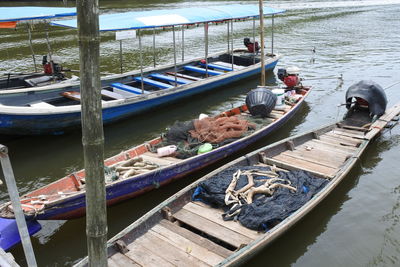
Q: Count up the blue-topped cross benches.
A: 5